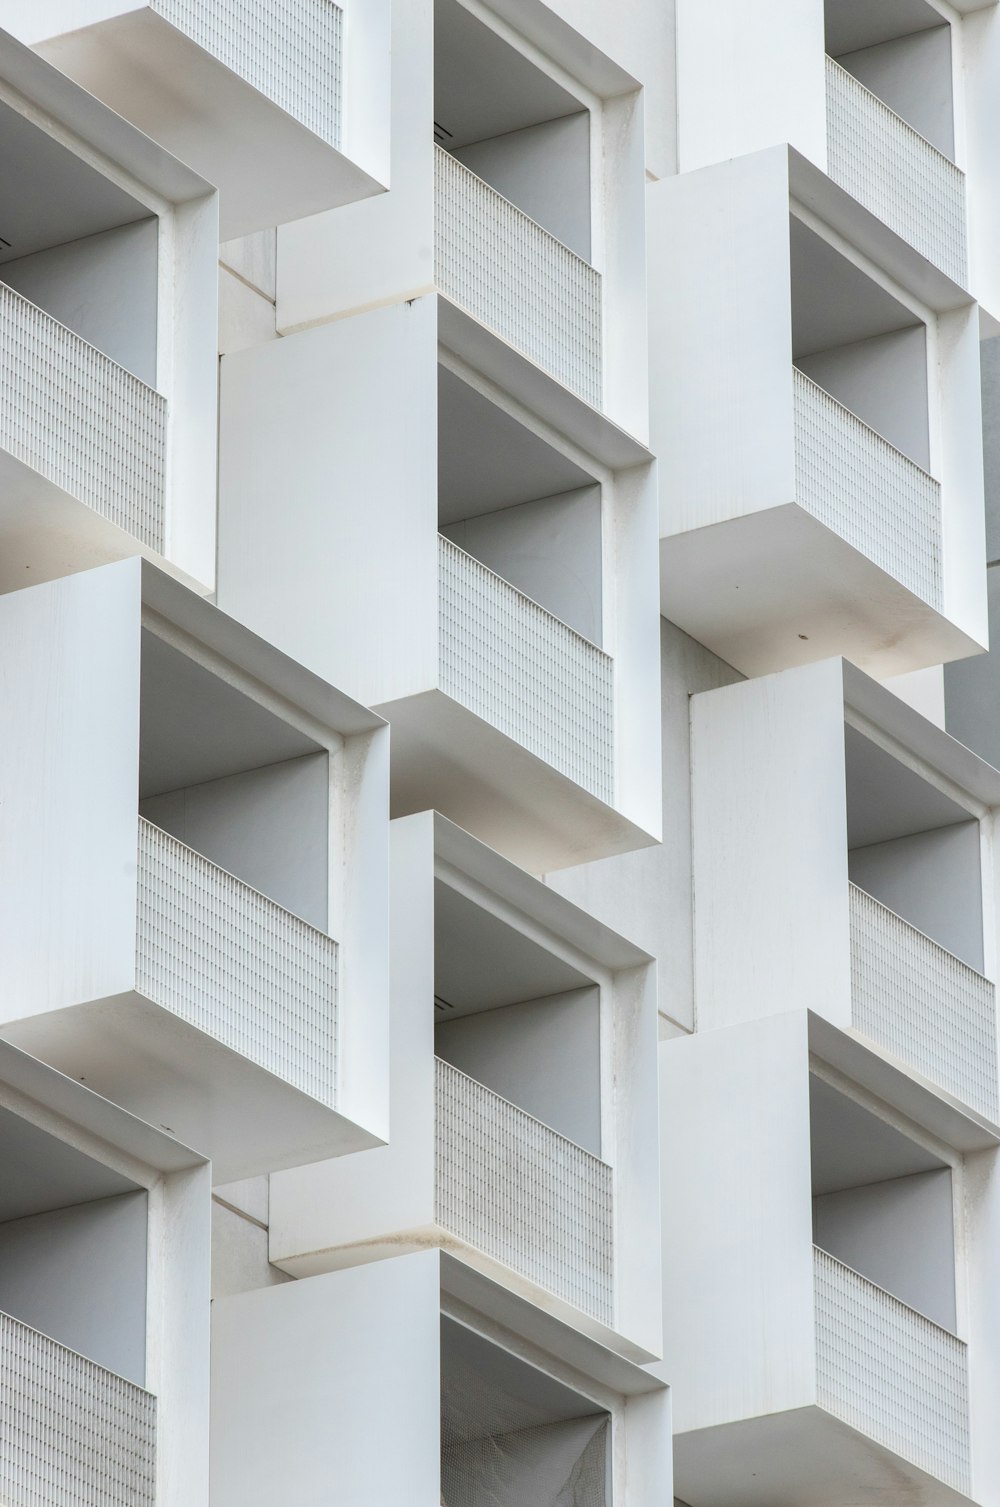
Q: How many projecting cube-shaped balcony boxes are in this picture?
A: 12